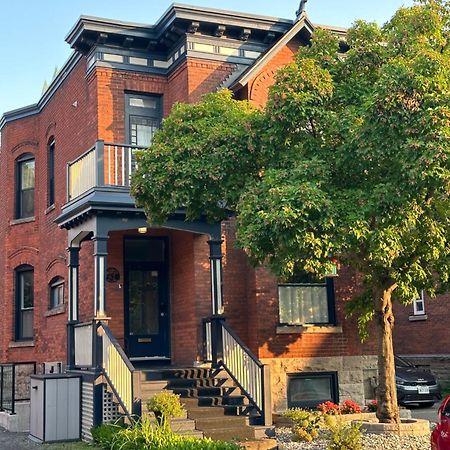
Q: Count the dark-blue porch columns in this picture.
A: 3